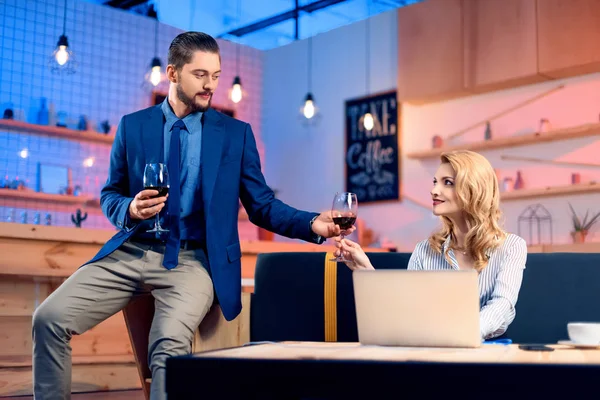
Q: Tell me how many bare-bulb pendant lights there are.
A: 5